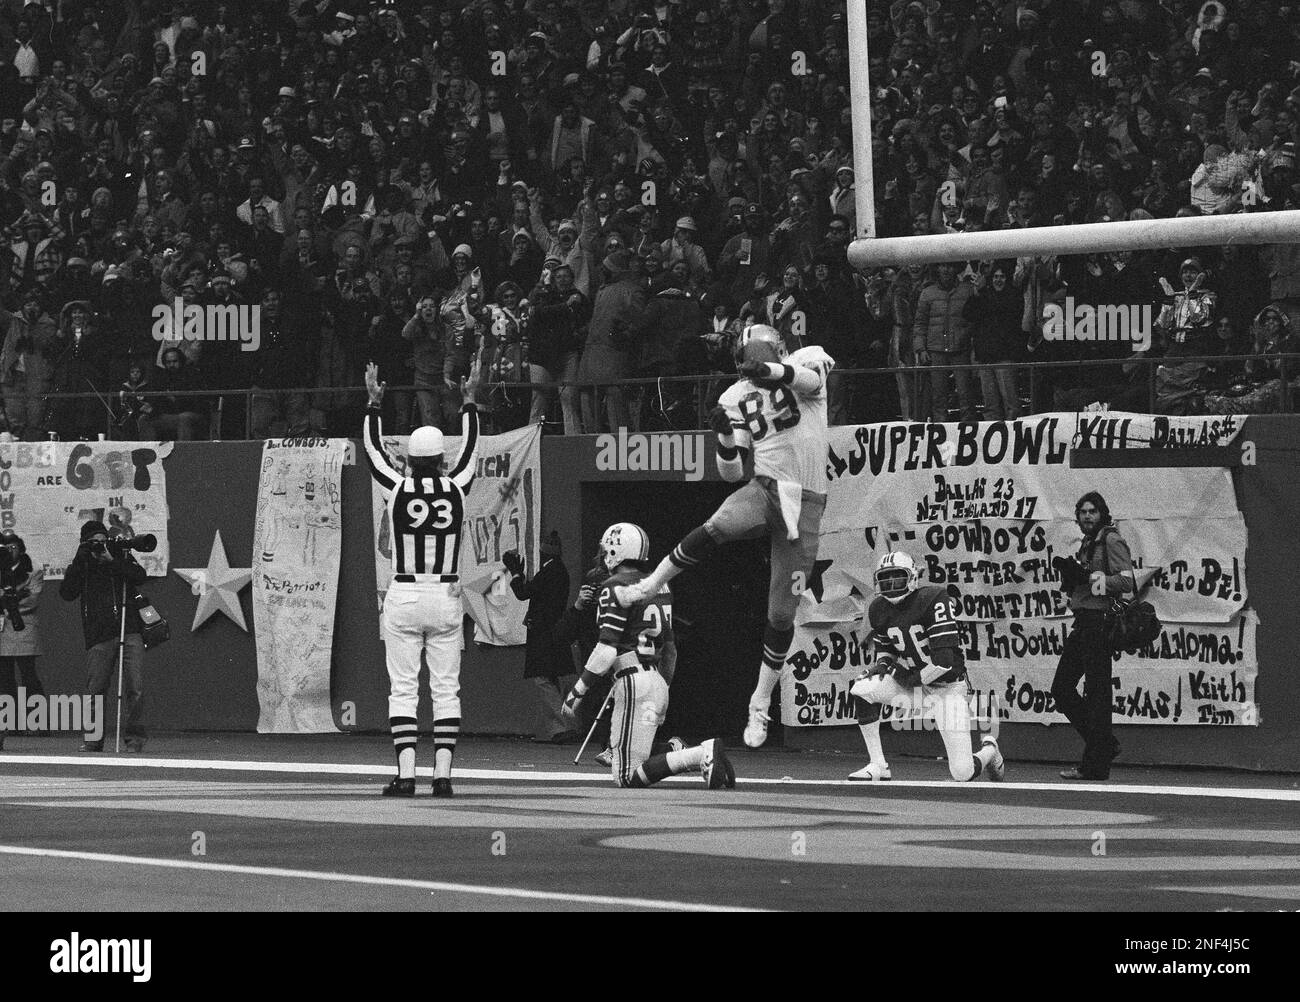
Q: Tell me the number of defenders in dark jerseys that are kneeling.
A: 2